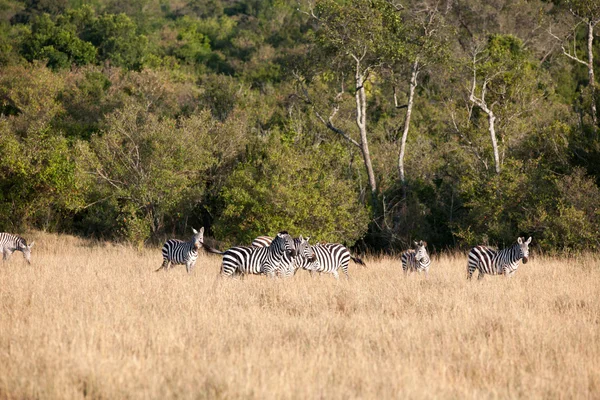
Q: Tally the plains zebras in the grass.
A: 7